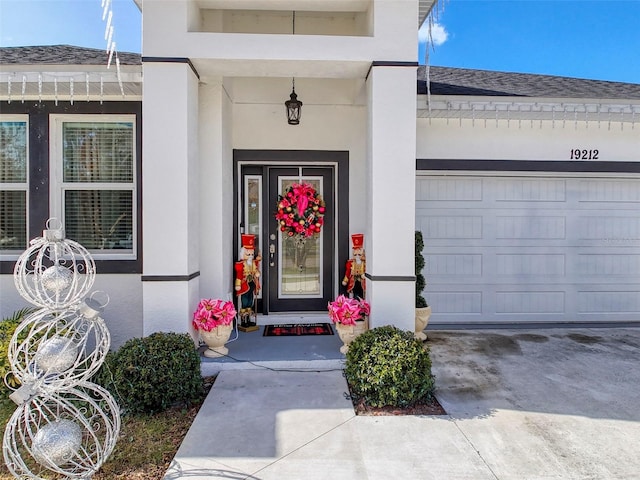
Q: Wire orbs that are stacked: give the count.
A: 3